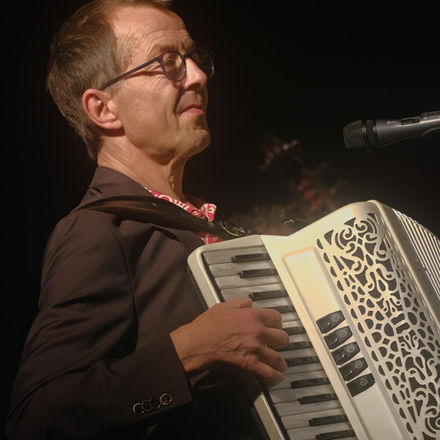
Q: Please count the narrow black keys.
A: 11